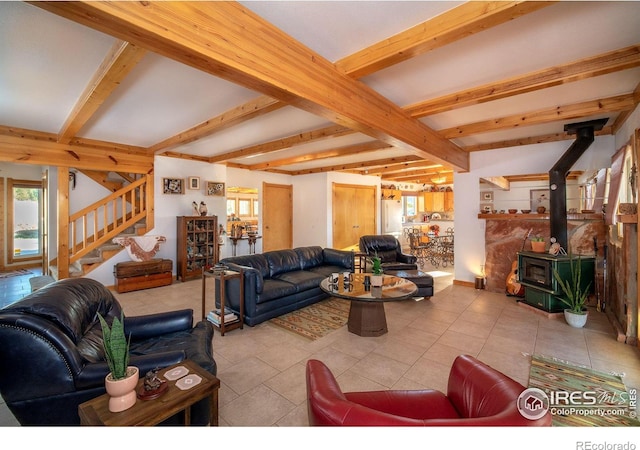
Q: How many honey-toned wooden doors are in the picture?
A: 3